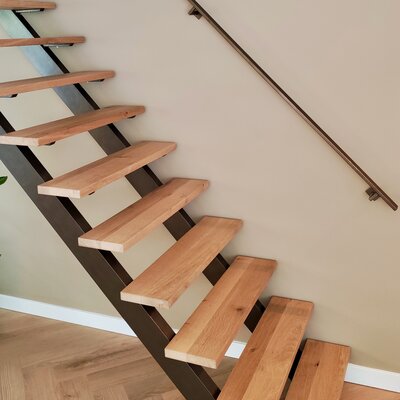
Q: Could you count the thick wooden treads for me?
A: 10